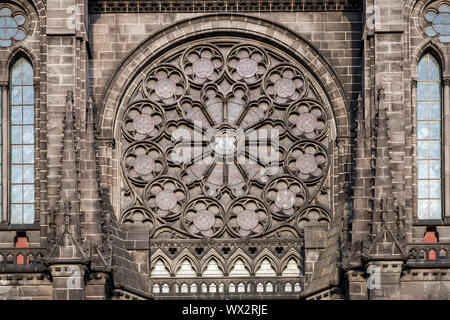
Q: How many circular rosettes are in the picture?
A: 12